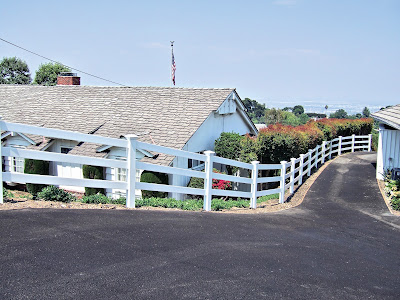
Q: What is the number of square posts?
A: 14